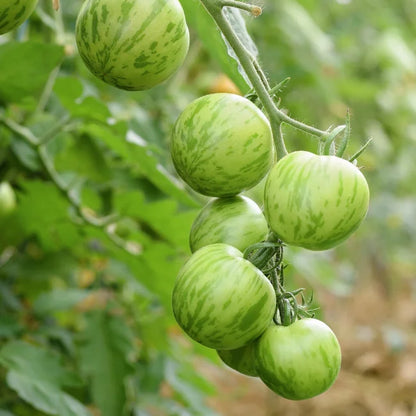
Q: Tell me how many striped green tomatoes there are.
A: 8